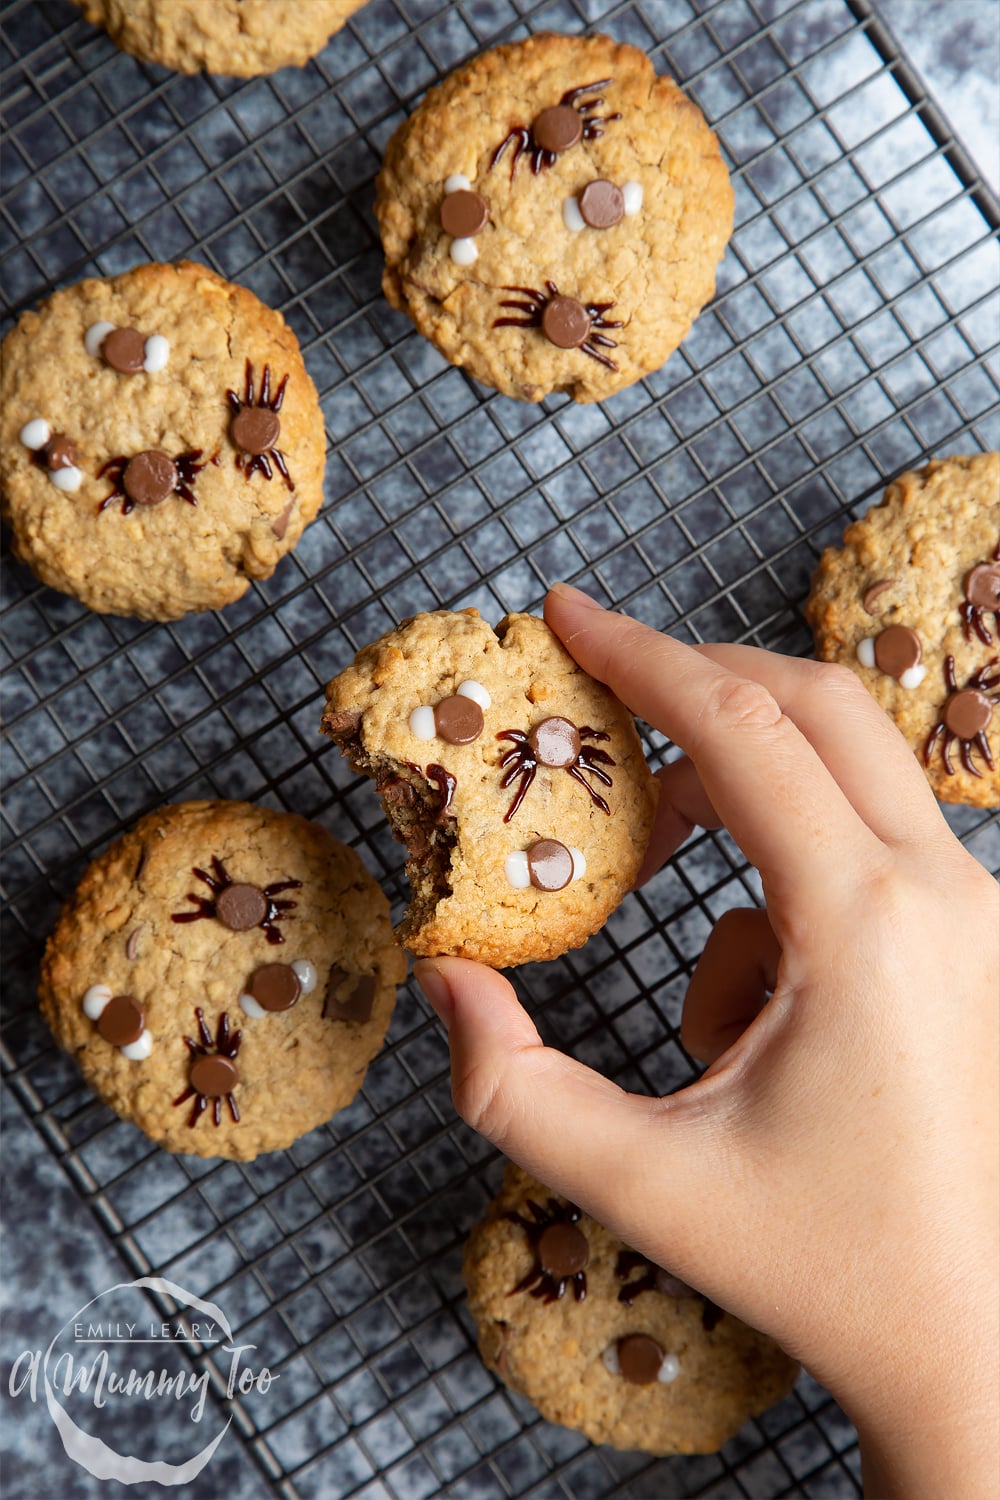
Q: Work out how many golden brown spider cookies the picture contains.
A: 7